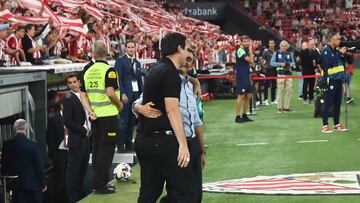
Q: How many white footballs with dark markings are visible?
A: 1